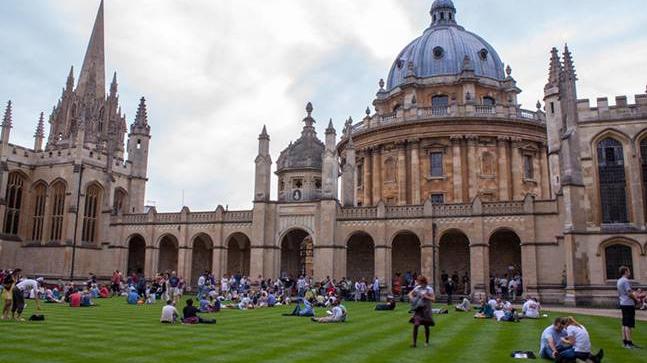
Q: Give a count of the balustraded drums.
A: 1